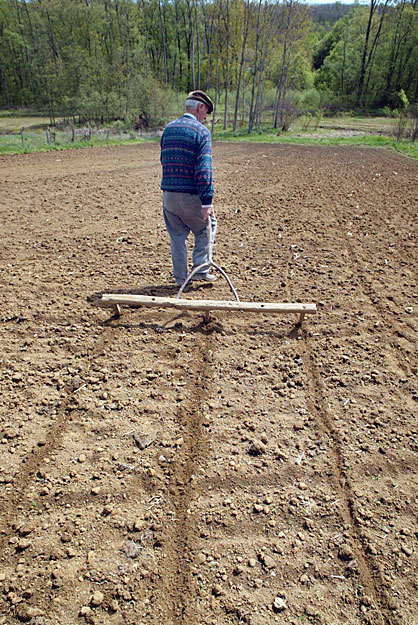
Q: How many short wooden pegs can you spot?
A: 3